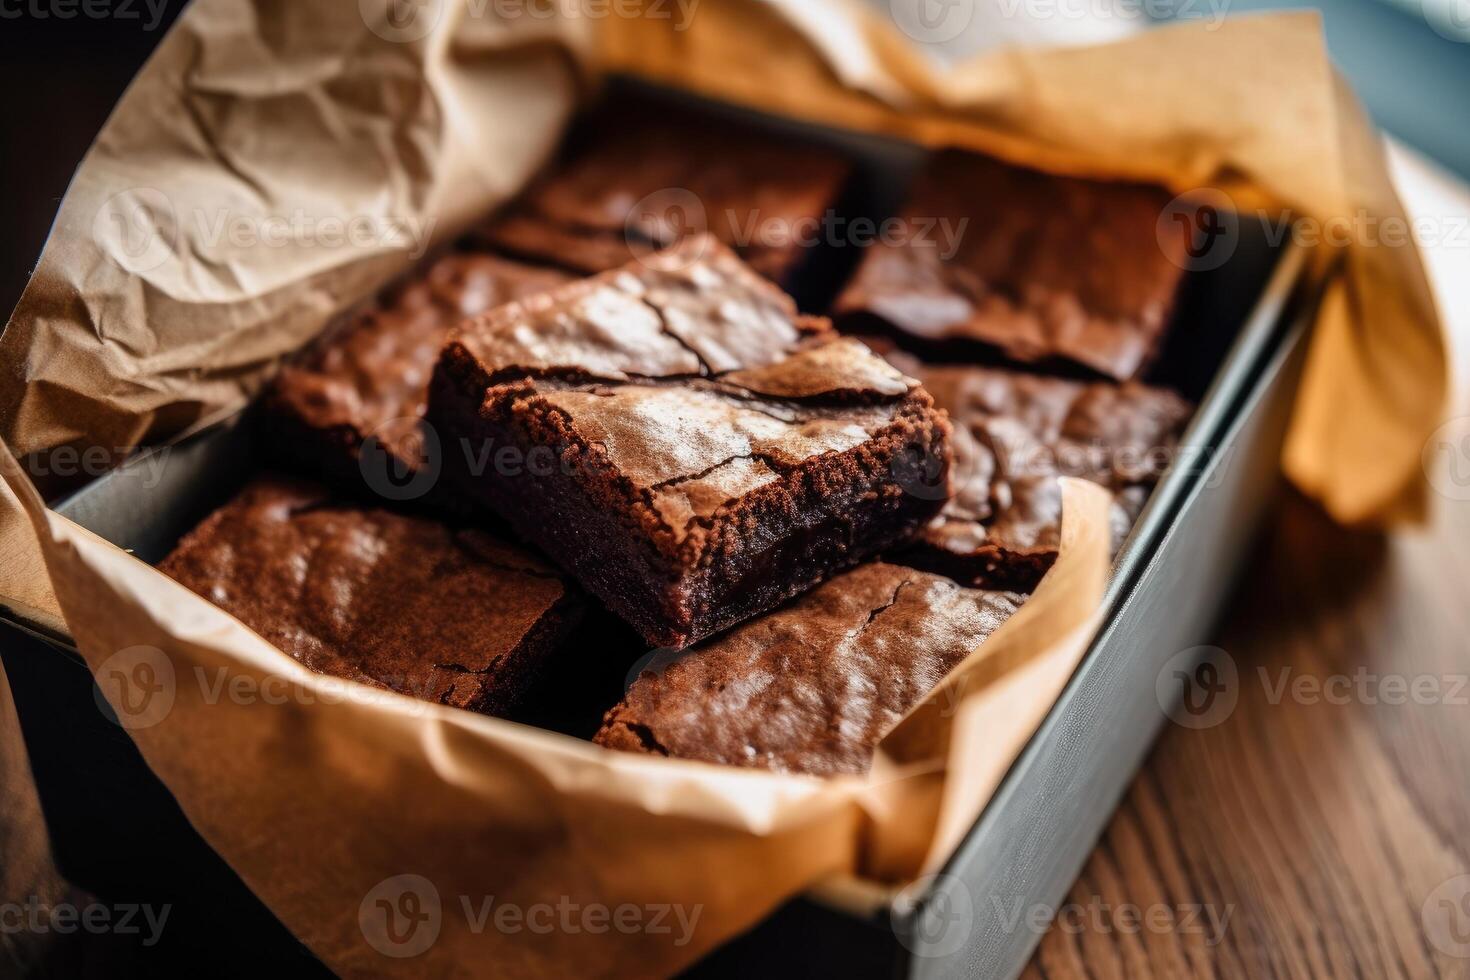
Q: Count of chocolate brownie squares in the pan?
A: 7